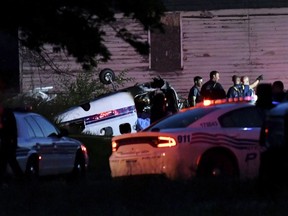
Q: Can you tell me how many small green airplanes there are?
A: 0